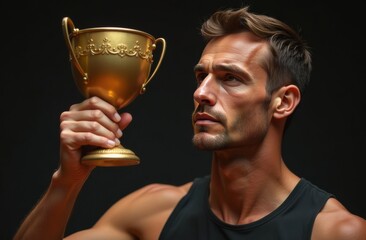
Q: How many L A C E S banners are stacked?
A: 0